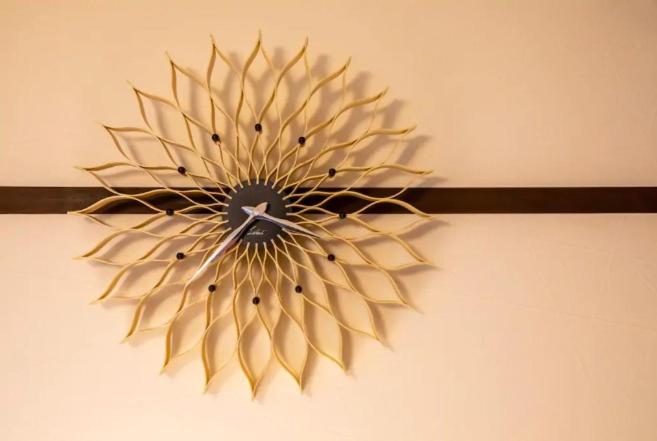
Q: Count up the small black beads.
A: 12